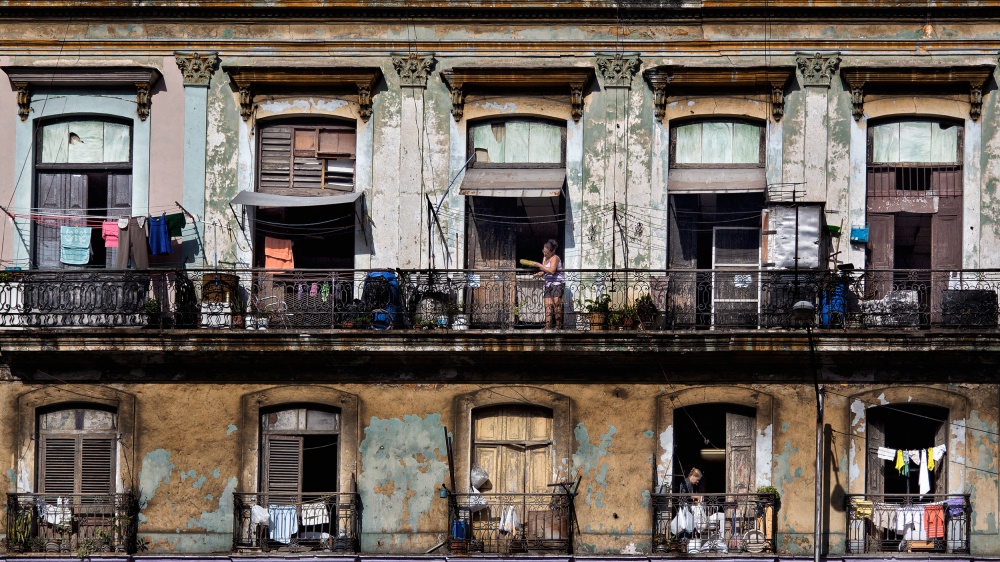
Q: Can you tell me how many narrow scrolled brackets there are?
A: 10